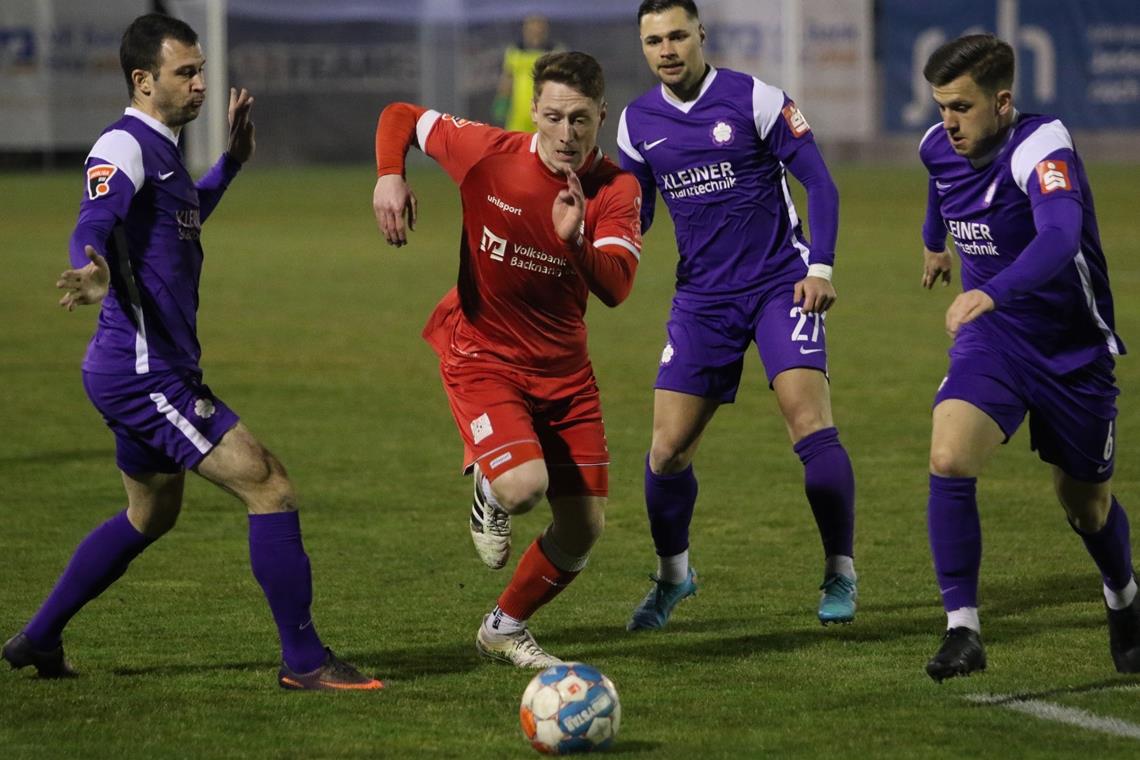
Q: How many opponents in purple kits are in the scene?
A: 3